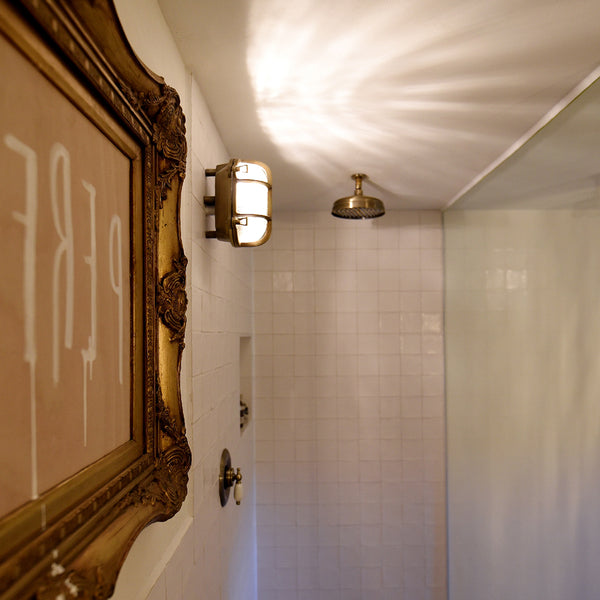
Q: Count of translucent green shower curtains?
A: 1